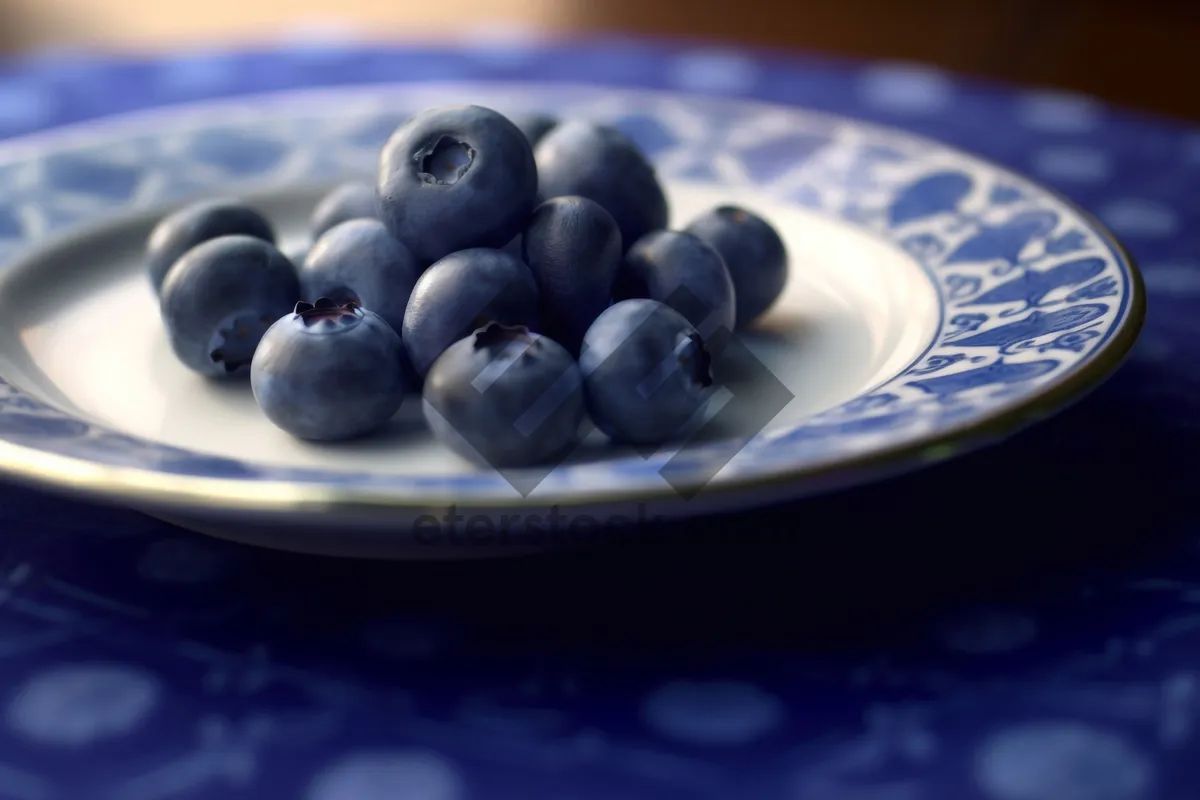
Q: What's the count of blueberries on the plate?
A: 14